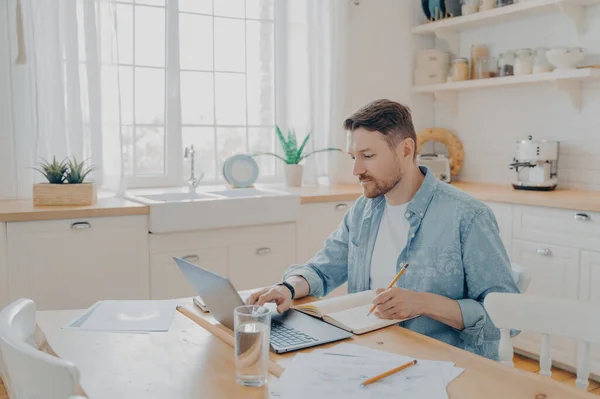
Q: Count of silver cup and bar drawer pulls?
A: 6